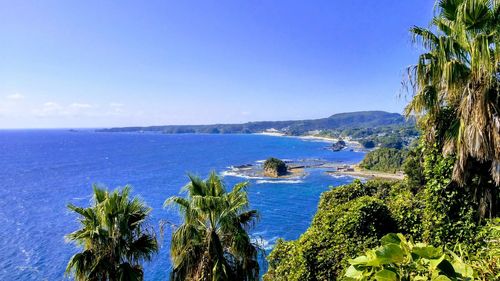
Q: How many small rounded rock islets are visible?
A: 2